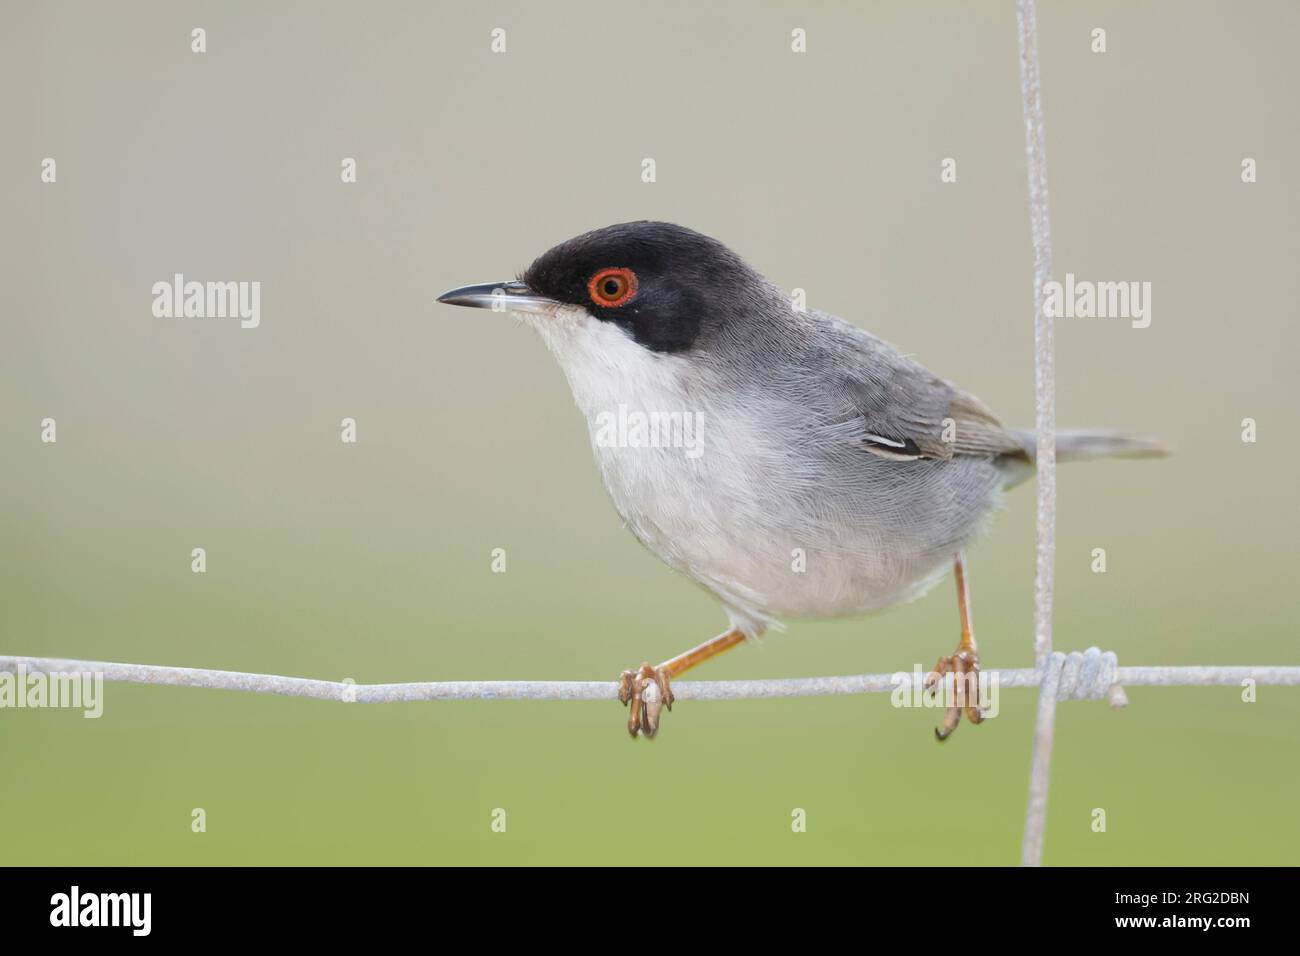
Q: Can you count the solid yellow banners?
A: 0